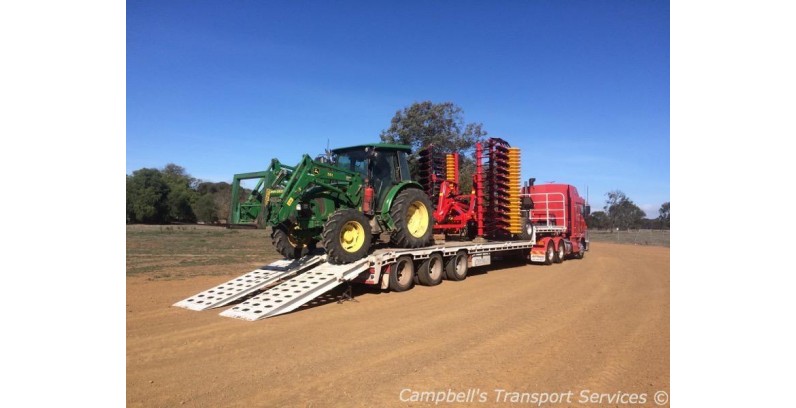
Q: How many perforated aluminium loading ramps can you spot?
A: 2